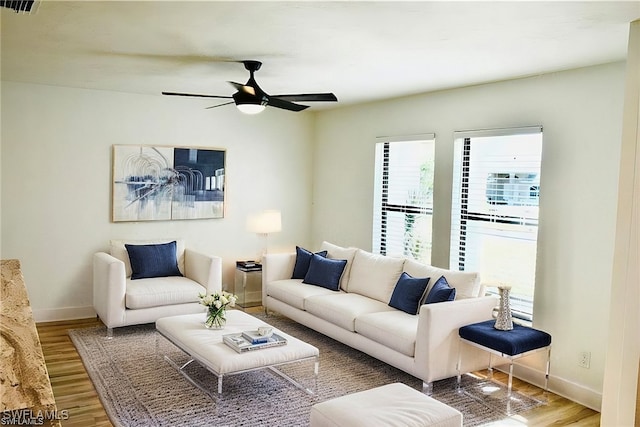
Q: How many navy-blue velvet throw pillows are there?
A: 5